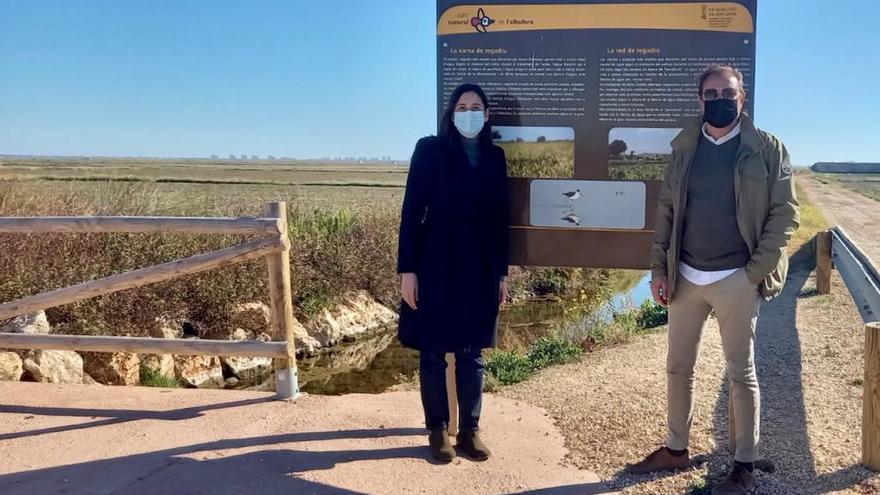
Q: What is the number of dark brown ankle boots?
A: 2